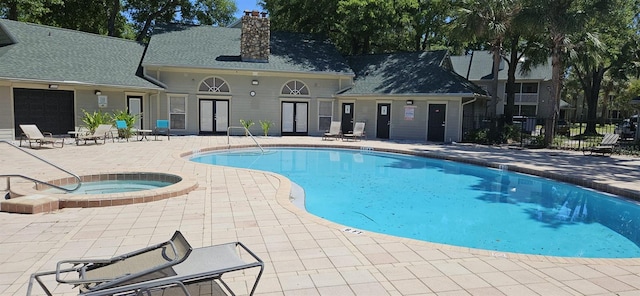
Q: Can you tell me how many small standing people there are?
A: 0